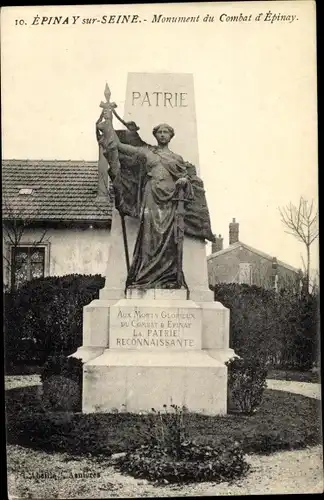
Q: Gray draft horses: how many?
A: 0